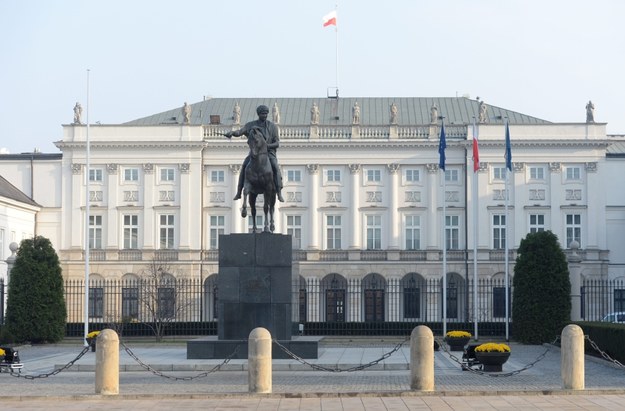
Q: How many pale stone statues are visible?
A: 10